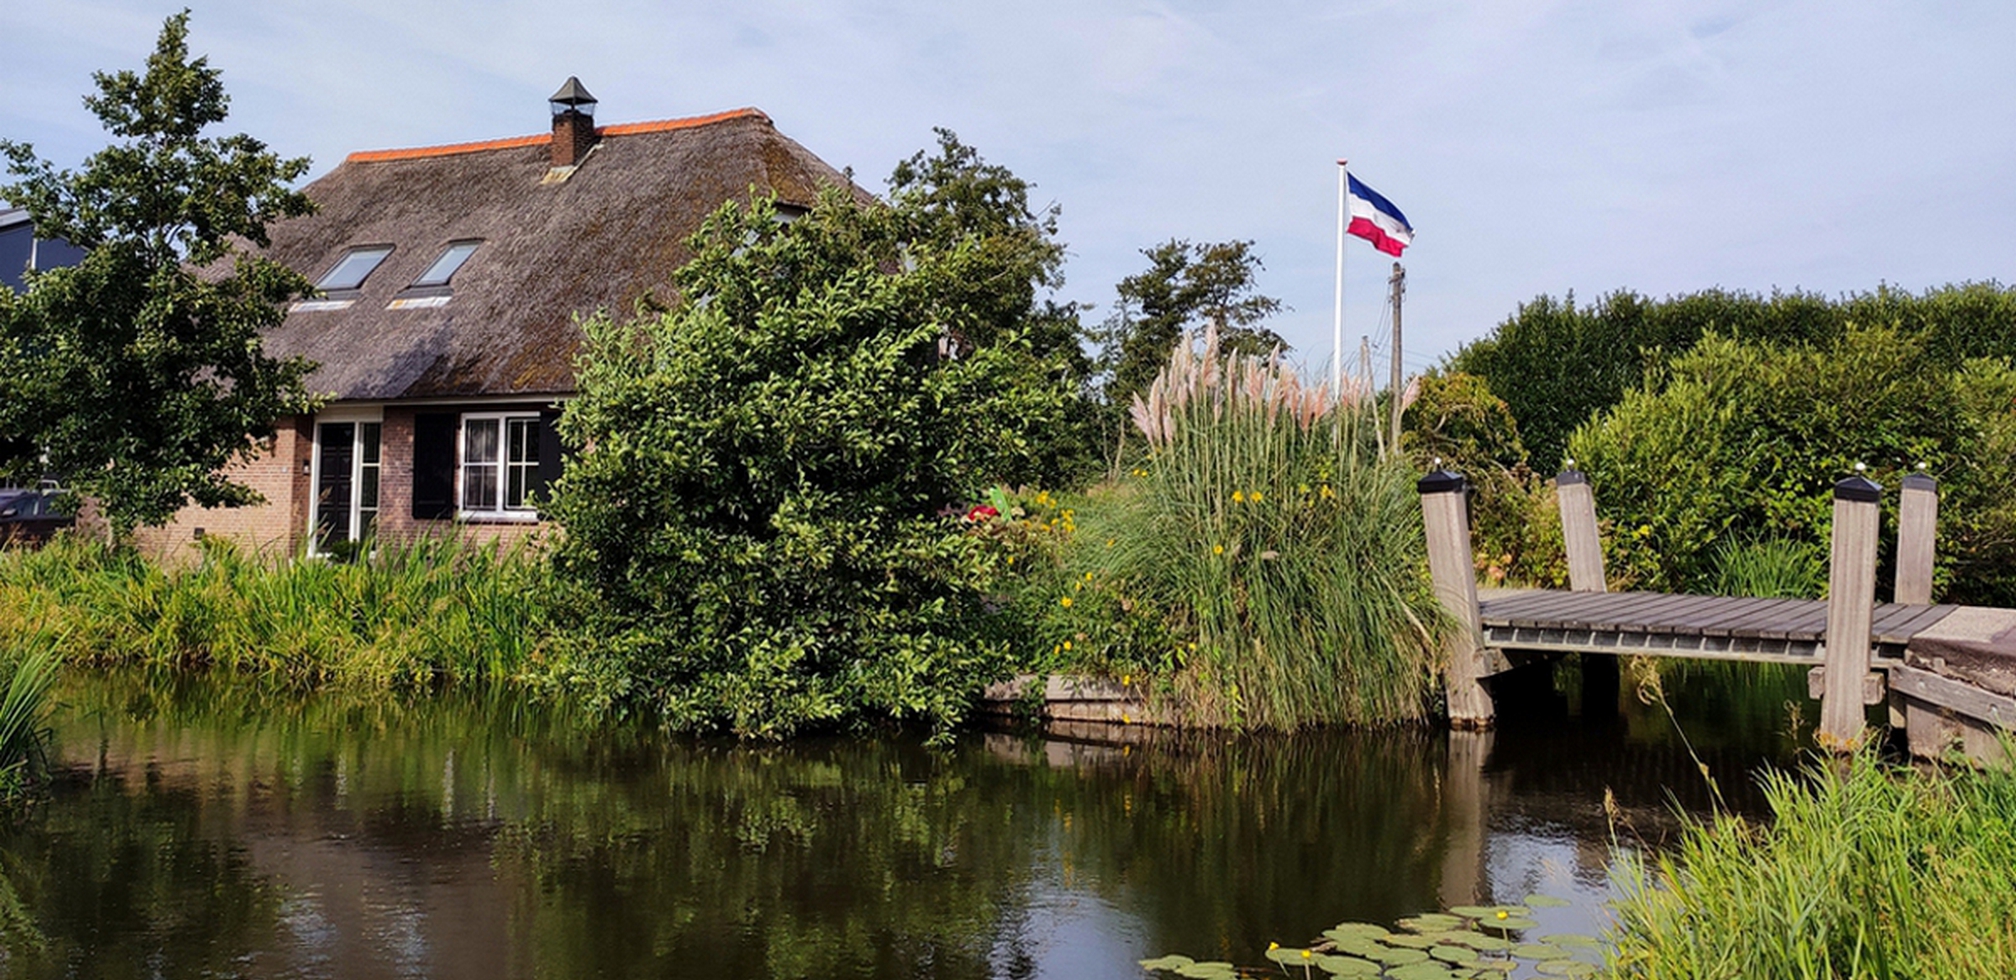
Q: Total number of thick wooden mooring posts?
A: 4